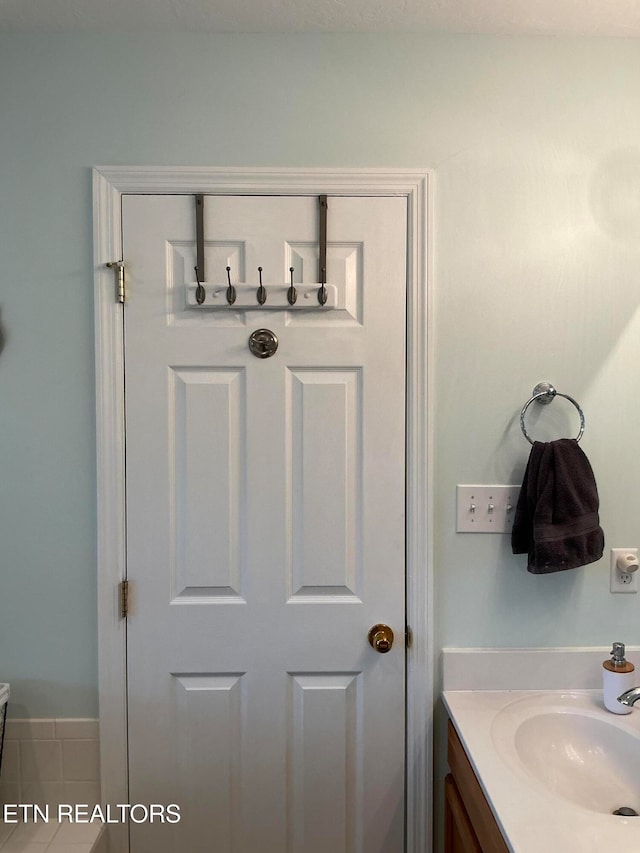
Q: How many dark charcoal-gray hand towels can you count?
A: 1